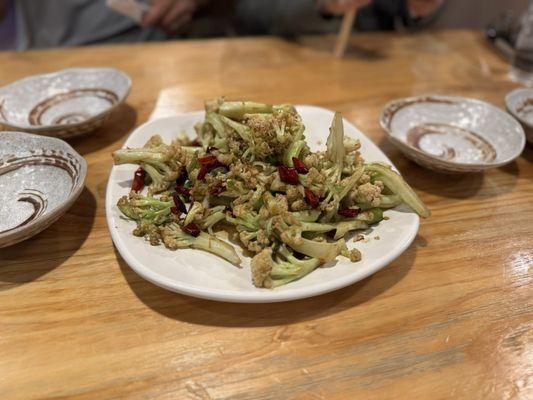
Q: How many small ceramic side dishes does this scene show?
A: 4